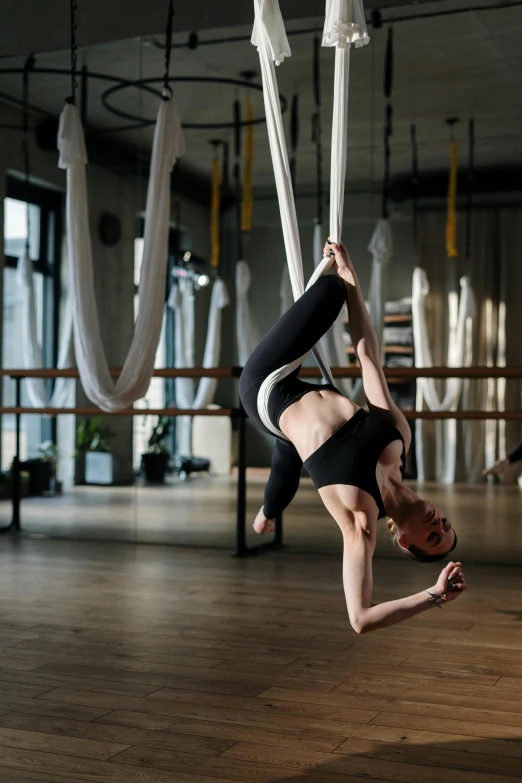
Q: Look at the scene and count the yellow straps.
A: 3